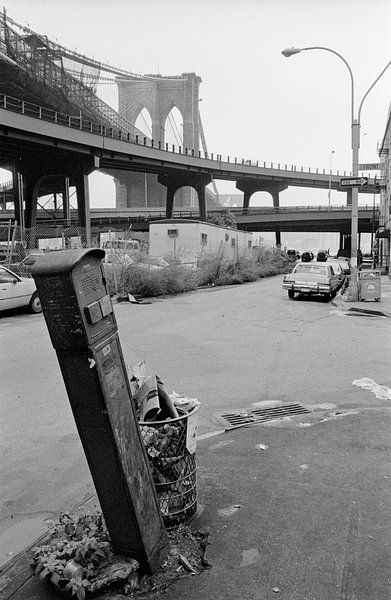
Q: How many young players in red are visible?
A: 0